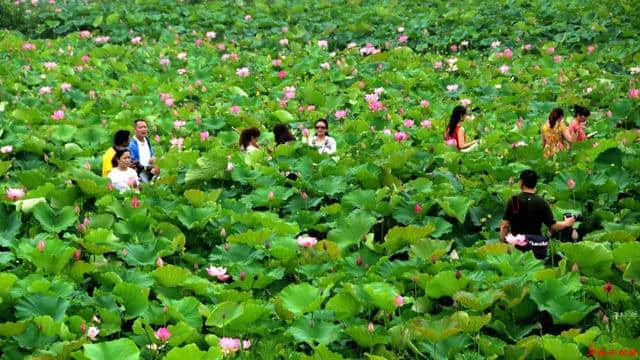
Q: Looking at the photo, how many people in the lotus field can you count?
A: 10